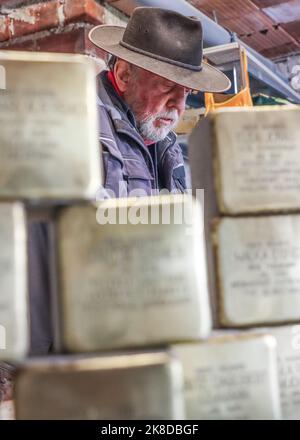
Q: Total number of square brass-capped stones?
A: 8